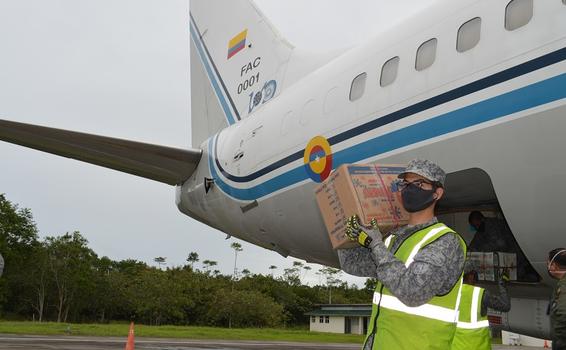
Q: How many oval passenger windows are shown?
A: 5